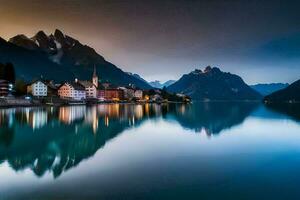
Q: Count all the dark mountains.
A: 3